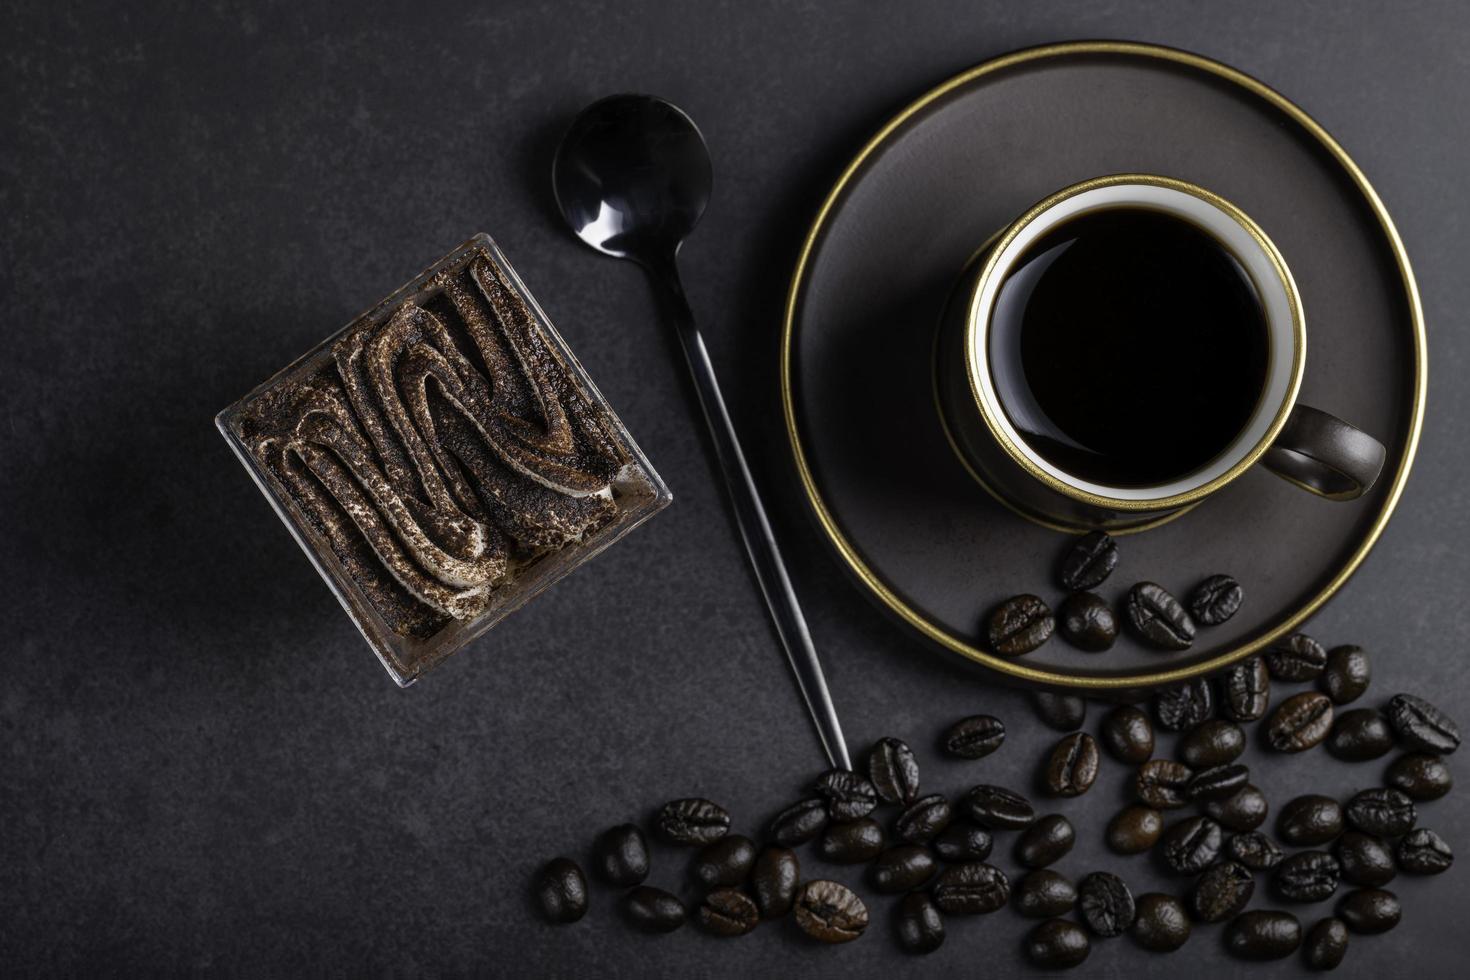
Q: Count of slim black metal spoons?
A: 1